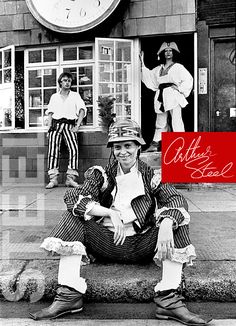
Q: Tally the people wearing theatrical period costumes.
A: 3